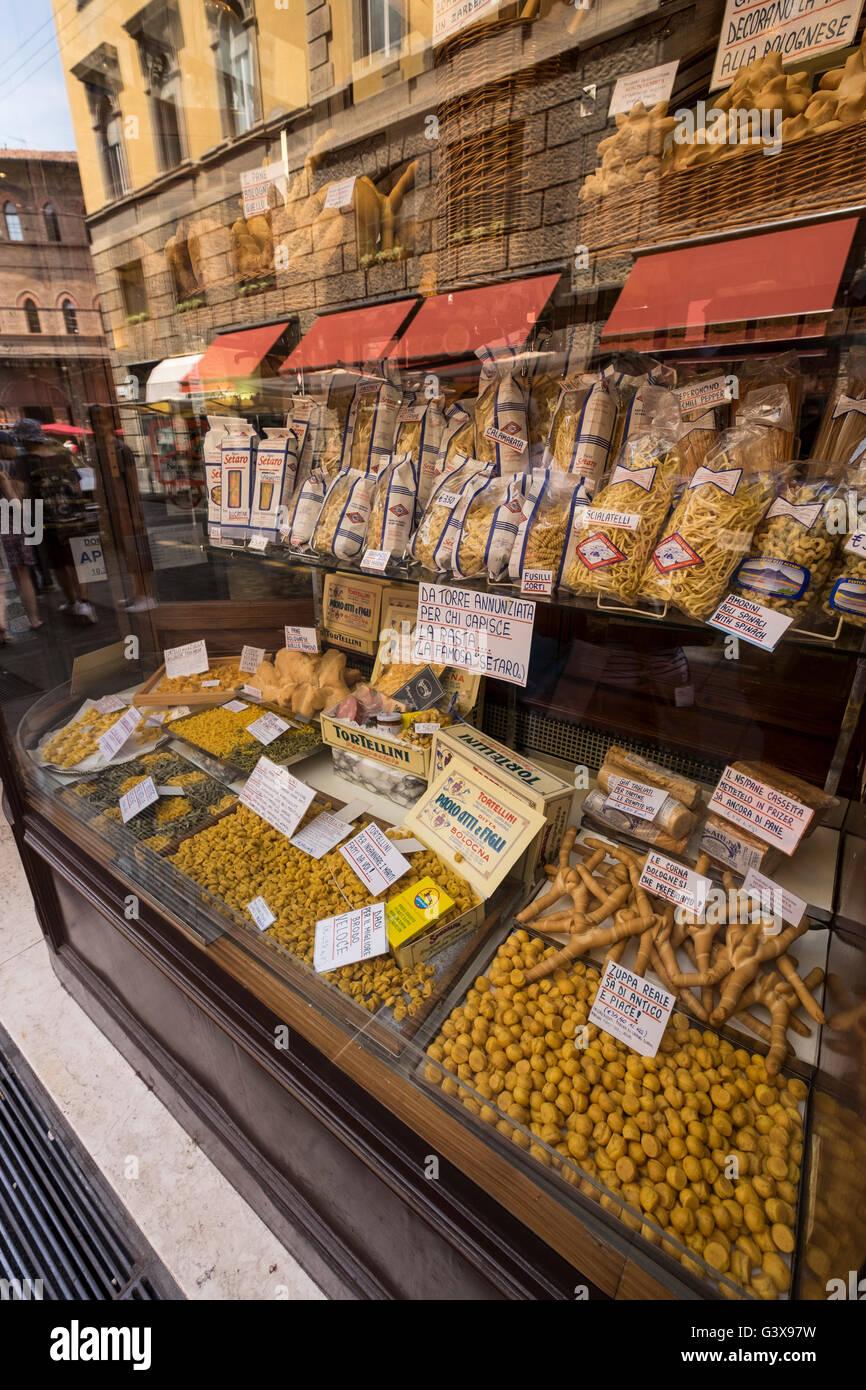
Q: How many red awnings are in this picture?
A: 4